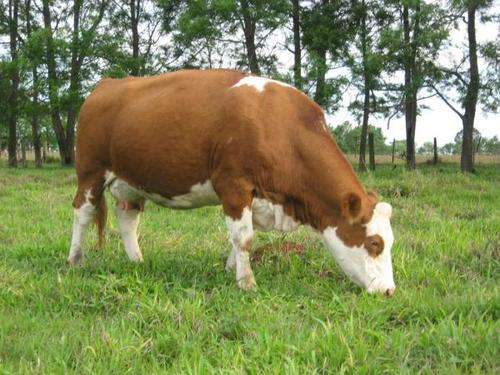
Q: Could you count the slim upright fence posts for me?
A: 3